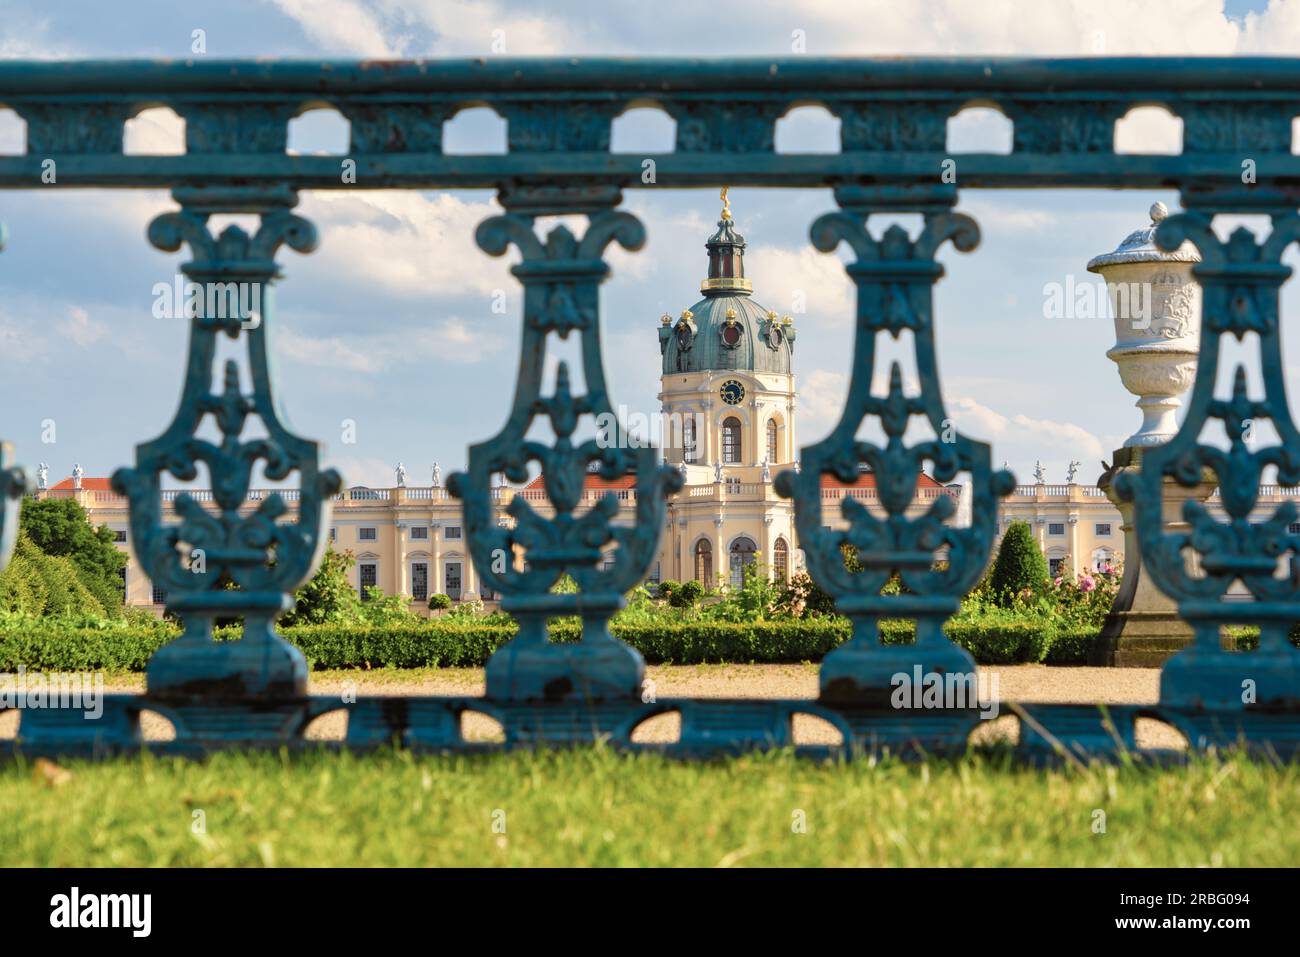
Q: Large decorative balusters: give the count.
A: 4